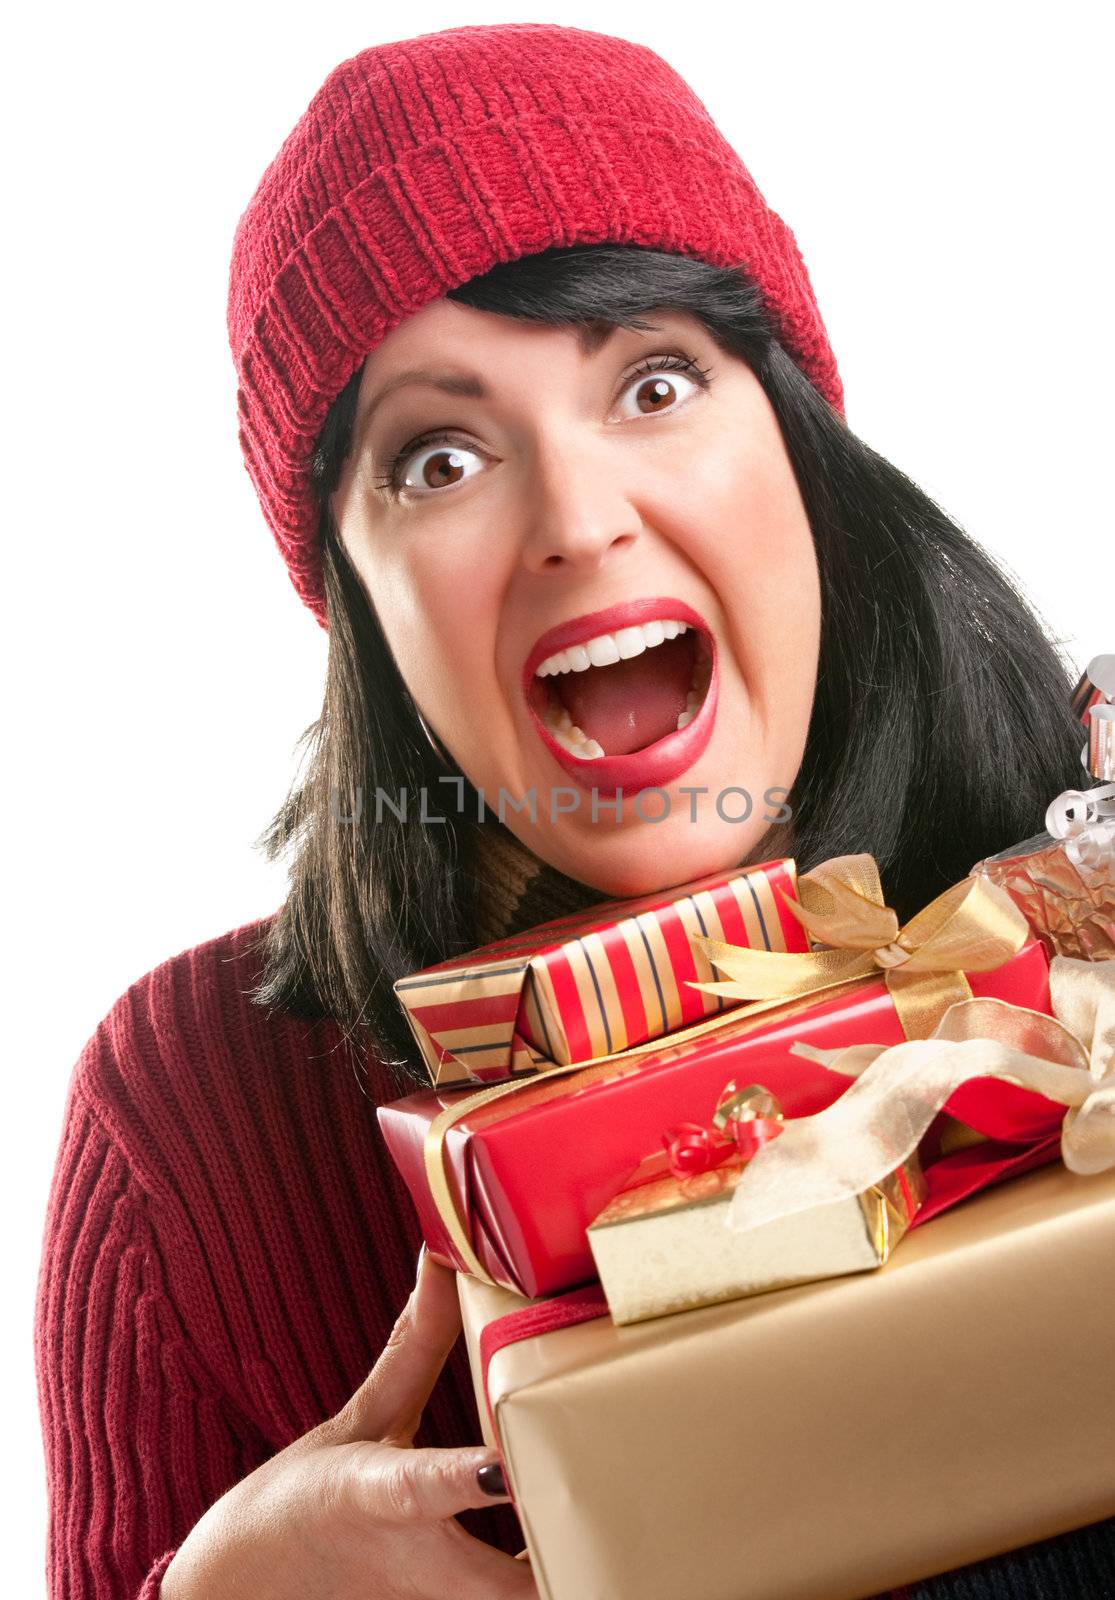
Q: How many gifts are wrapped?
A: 5